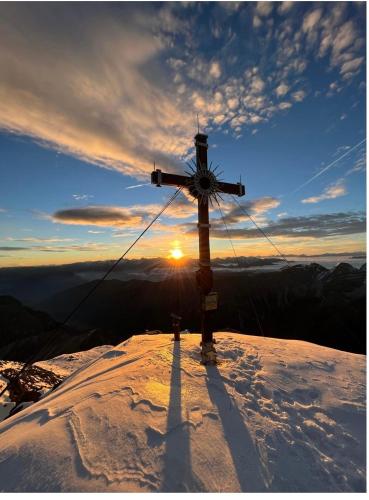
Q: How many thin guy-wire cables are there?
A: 3